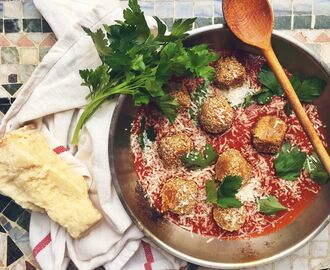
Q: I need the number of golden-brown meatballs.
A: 8